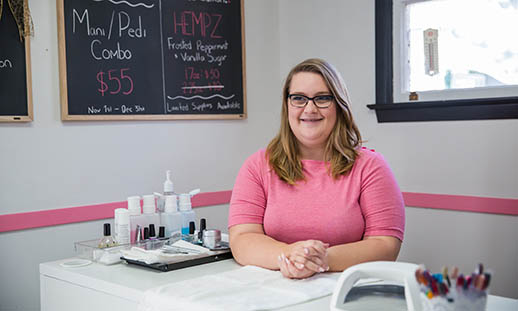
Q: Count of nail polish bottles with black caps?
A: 6